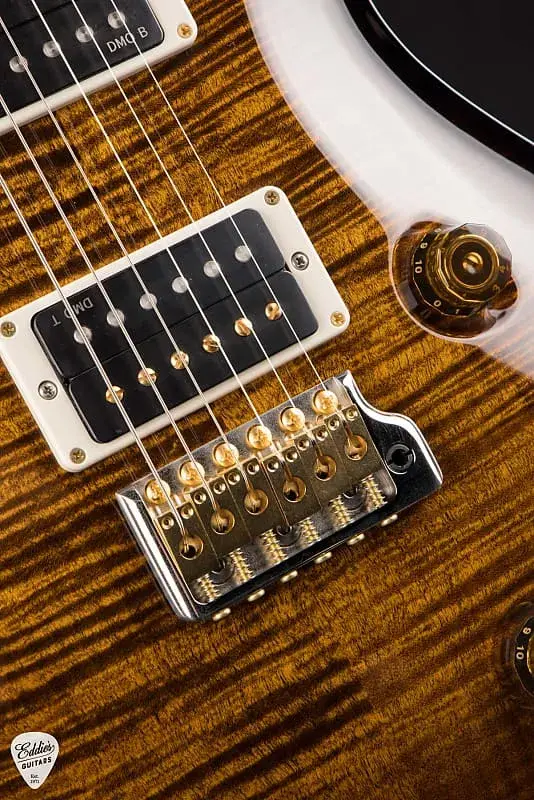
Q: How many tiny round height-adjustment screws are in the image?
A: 12